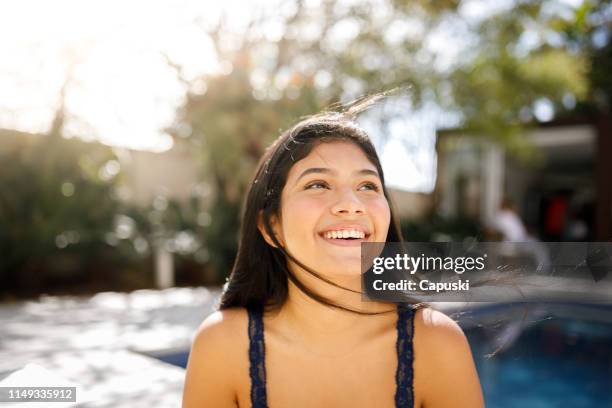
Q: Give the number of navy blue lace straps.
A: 2